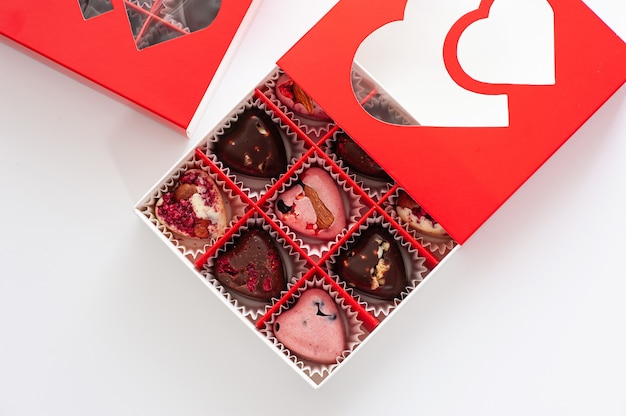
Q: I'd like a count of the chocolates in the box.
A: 9